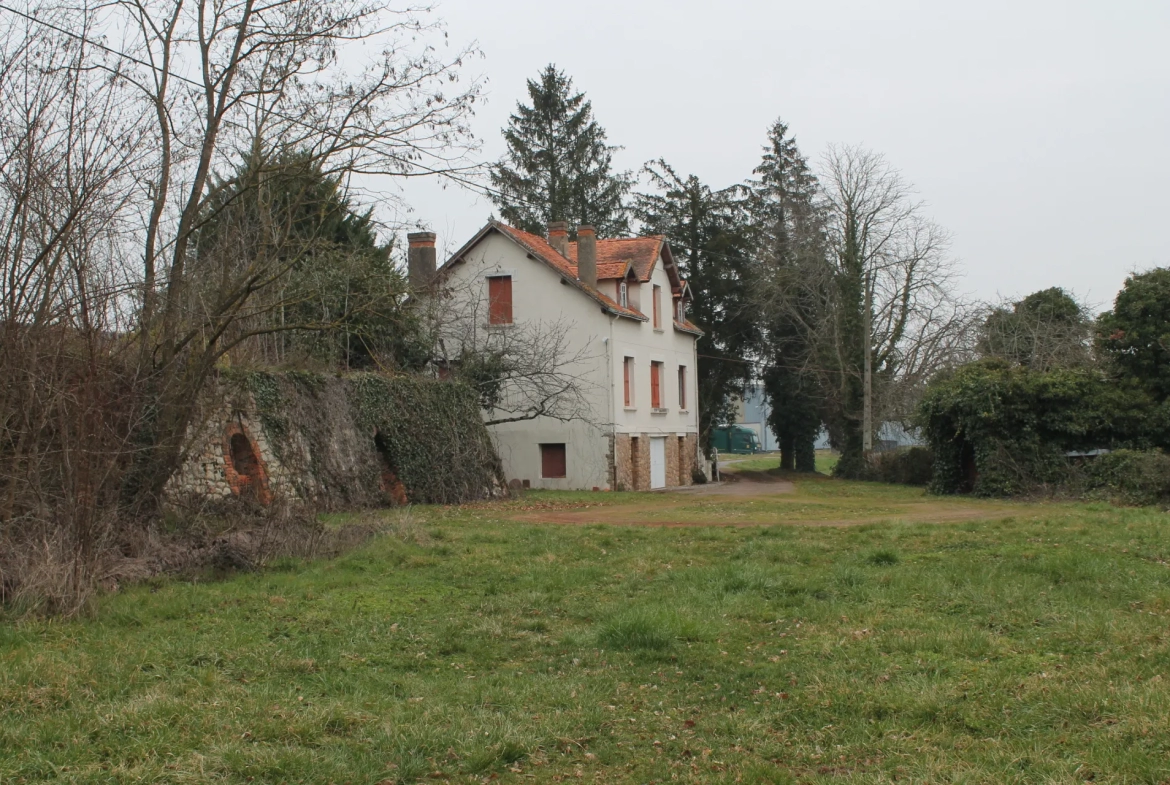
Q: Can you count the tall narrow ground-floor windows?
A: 2